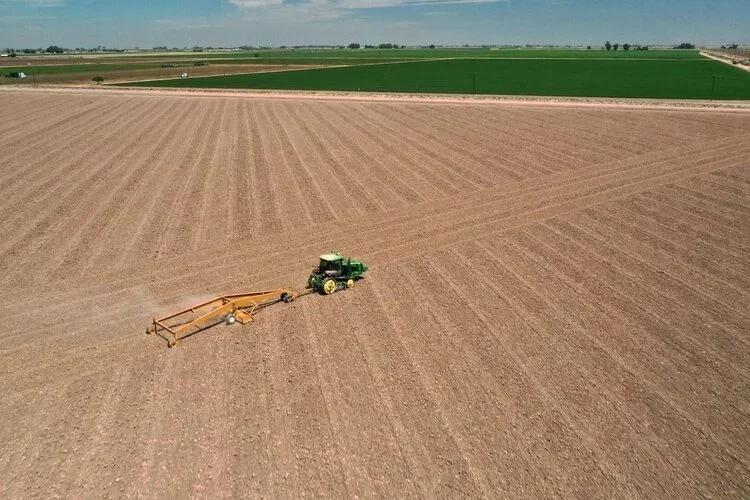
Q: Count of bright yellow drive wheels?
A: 2